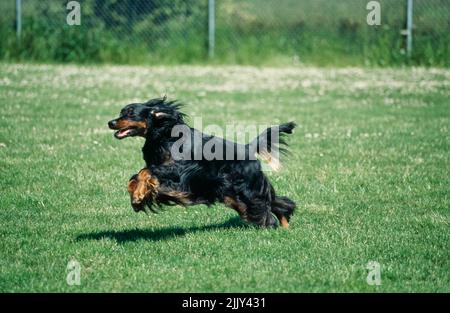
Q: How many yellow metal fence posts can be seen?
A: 0